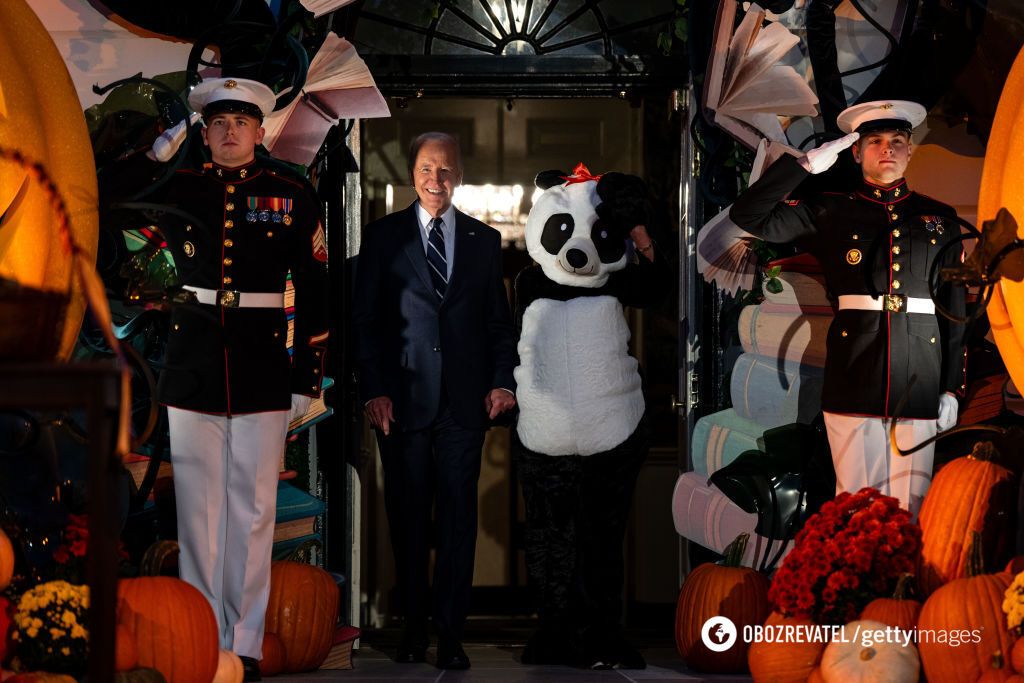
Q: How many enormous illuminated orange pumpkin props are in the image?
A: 2